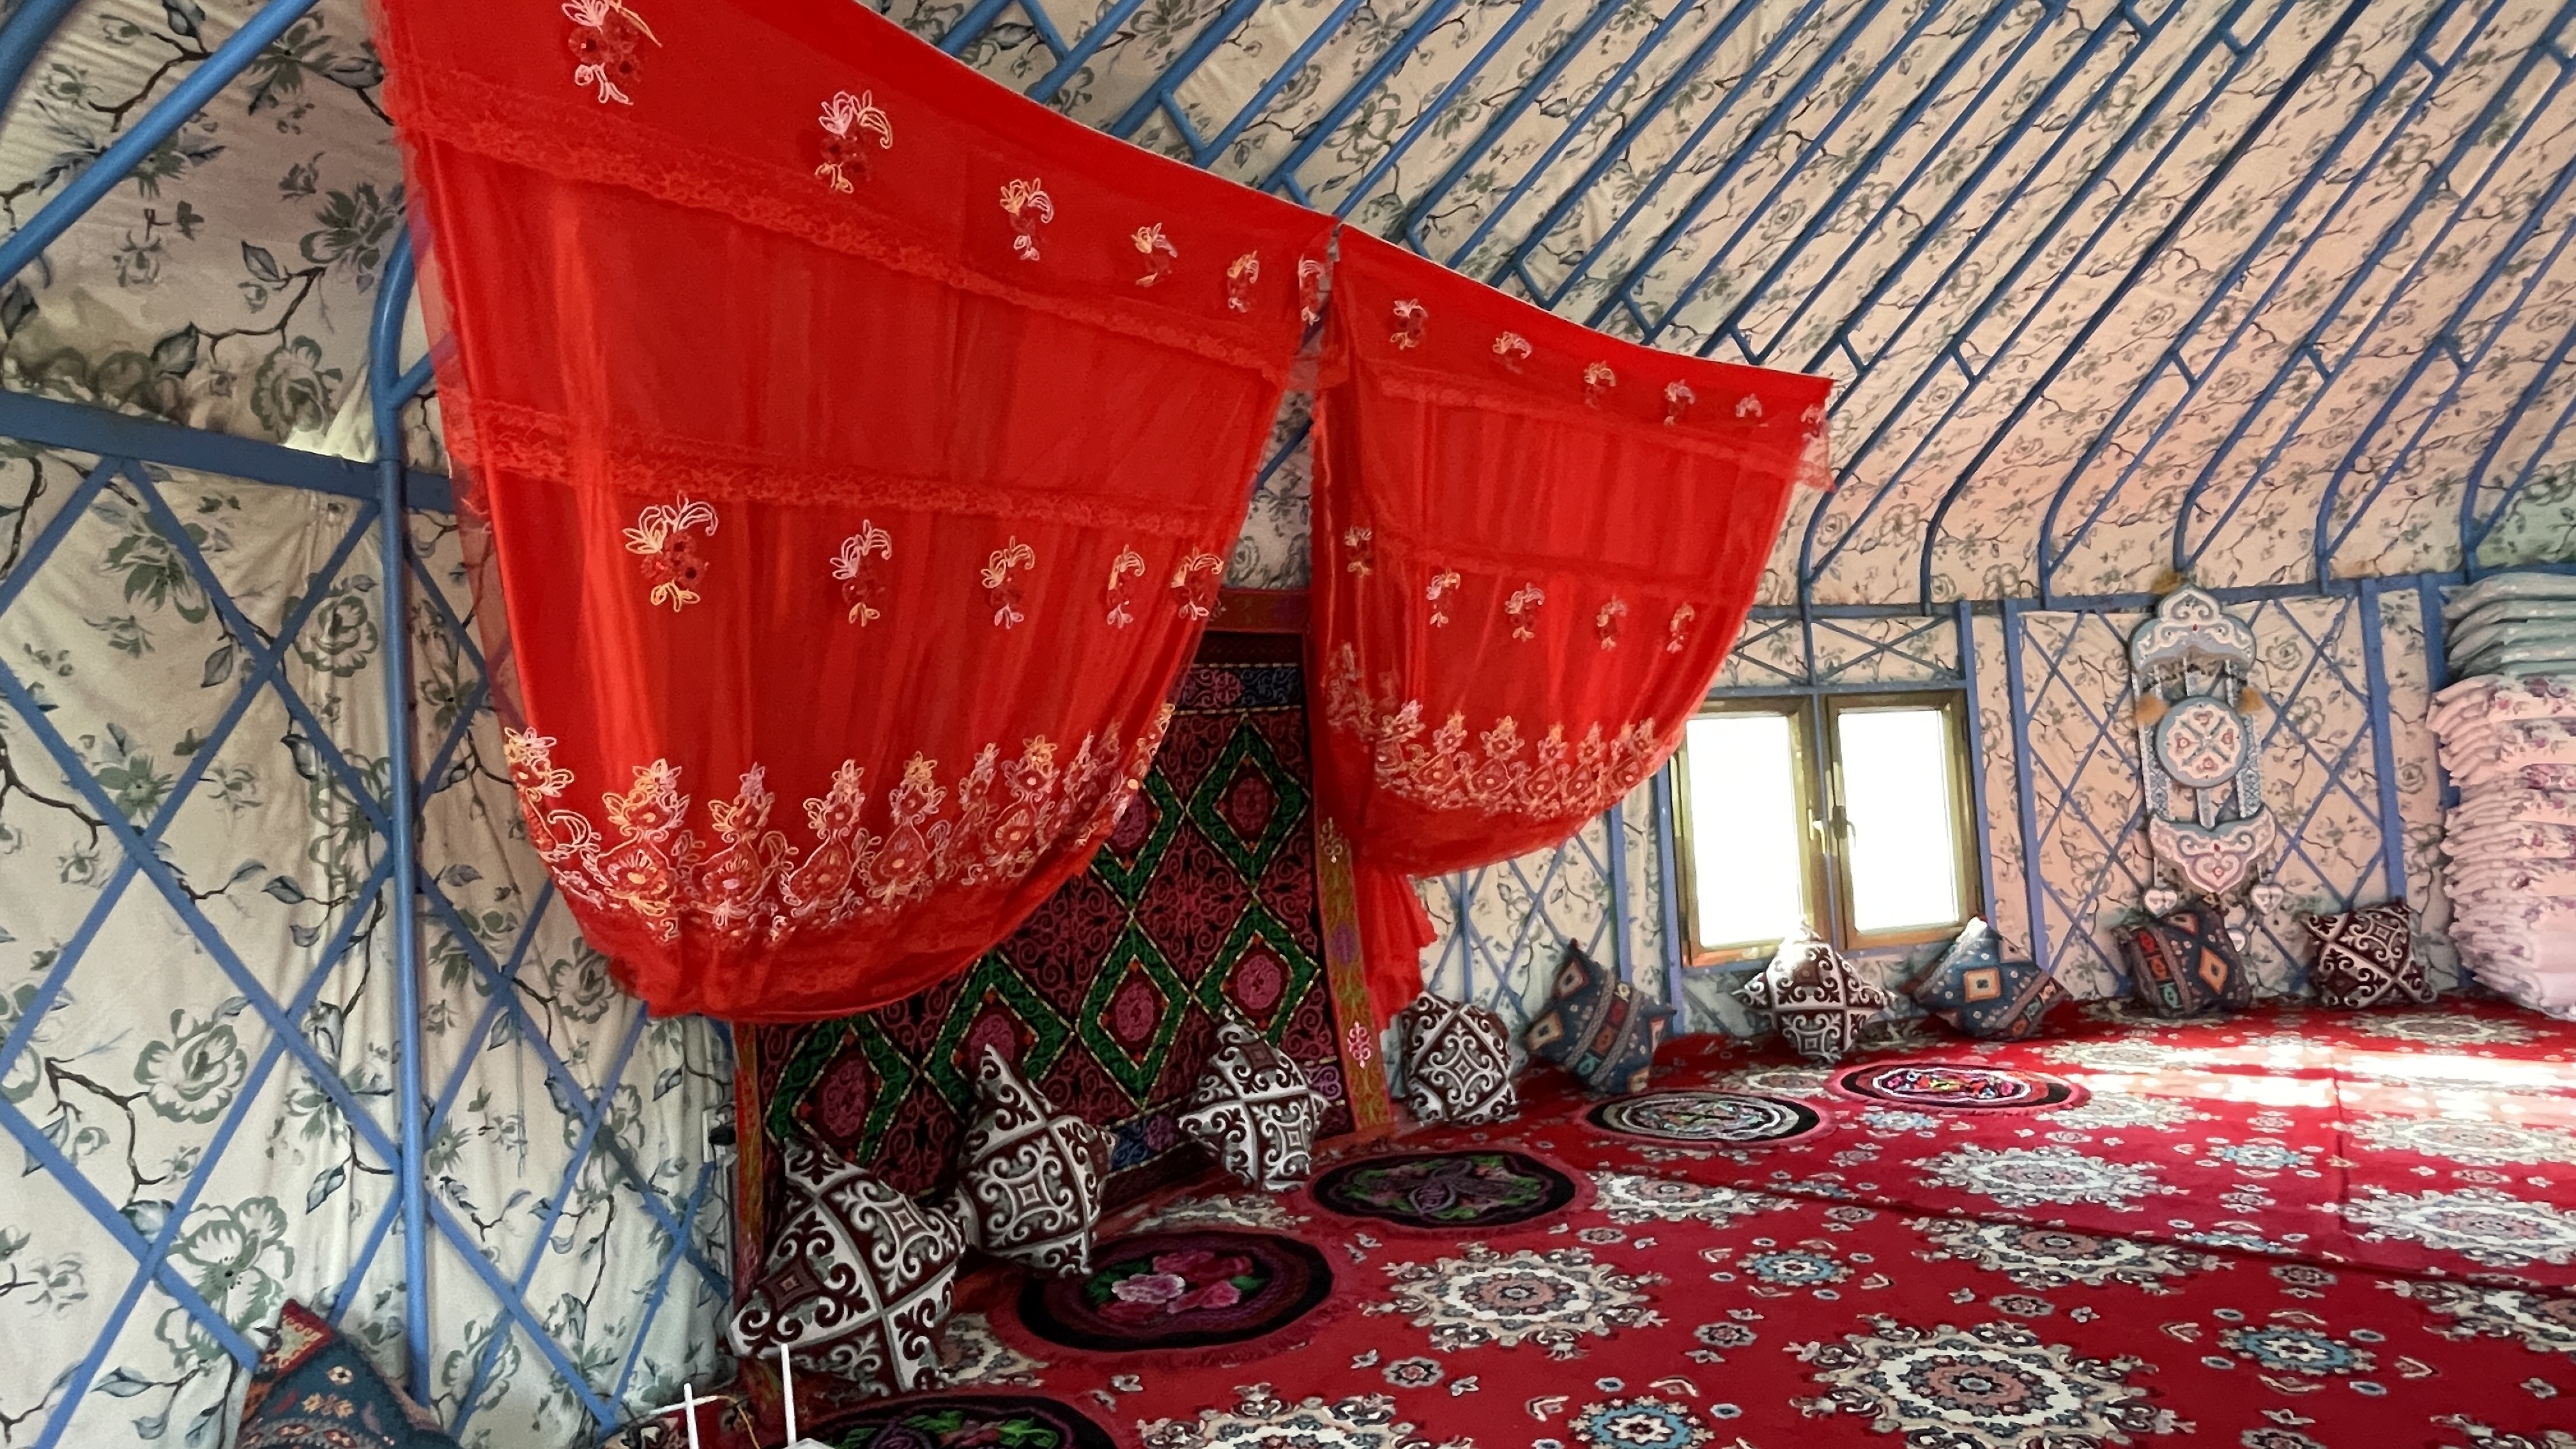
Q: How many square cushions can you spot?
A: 10